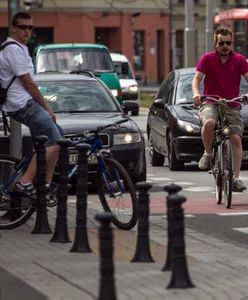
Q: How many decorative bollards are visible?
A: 7